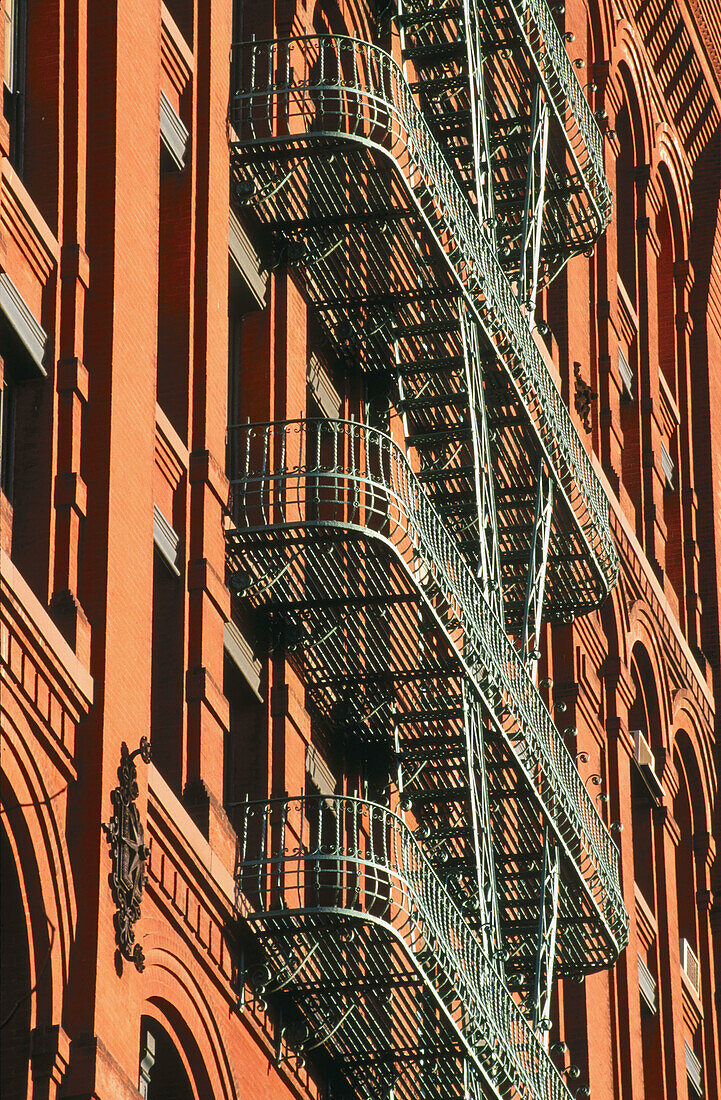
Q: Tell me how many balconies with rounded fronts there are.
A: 3